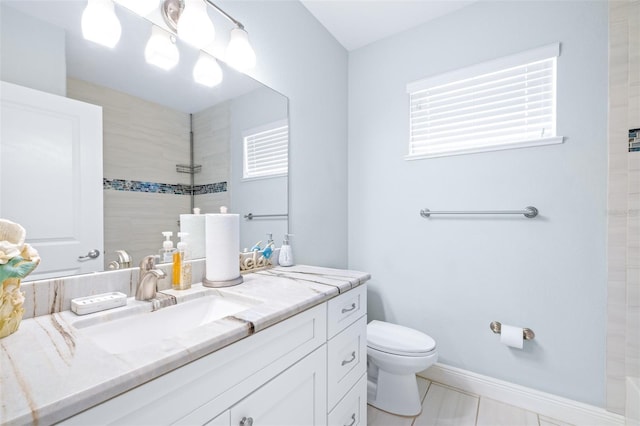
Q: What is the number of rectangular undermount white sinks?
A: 1